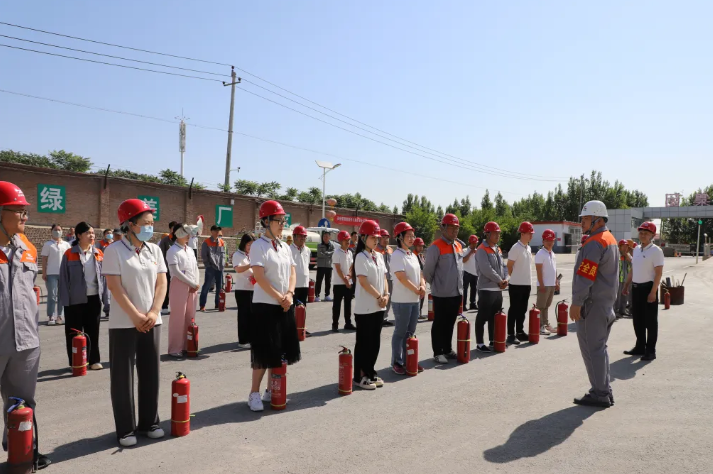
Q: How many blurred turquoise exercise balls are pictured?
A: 0